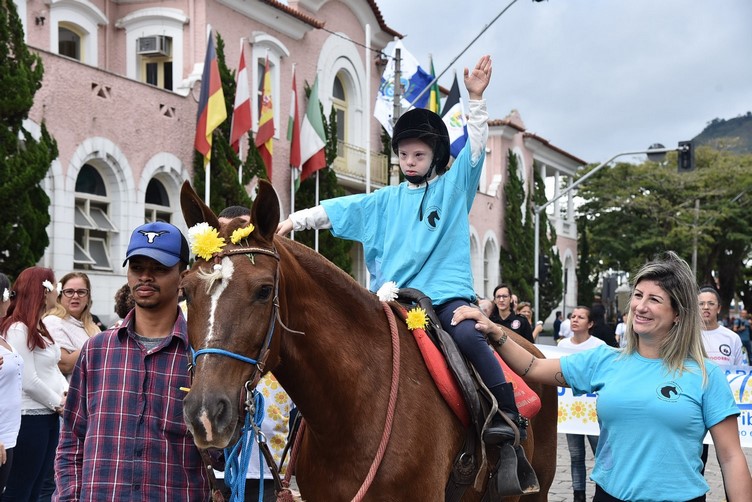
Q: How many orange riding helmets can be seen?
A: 0